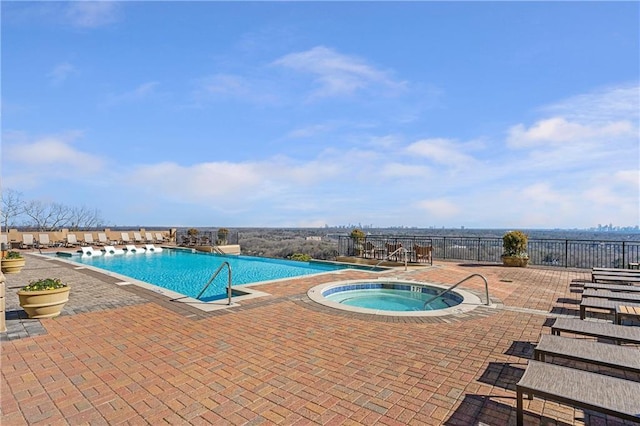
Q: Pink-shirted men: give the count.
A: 0